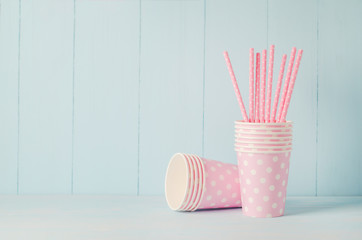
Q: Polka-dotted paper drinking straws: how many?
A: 8